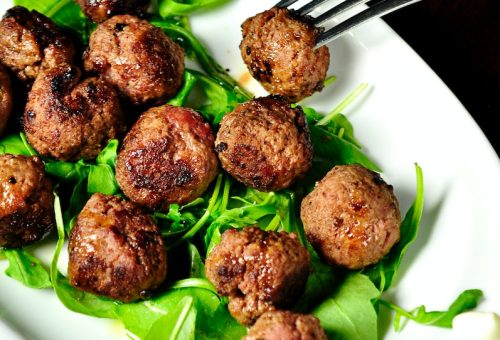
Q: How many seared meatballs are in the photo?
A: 13